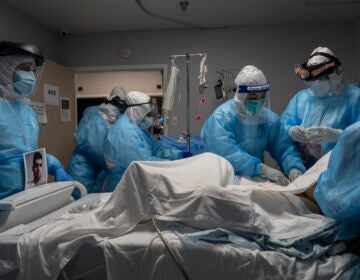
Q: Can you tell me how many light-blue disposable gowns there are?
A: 6